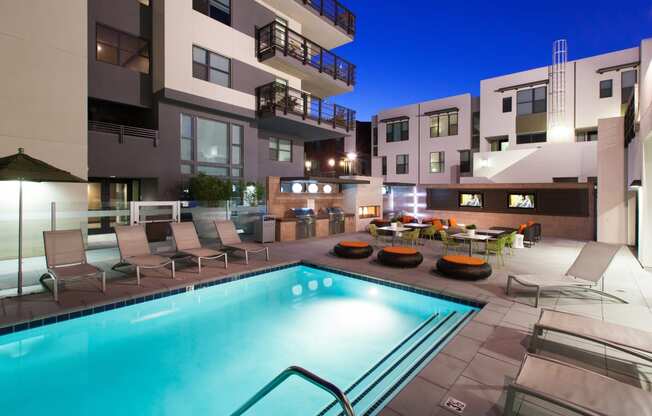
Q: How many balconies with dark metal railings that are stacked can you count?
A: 3